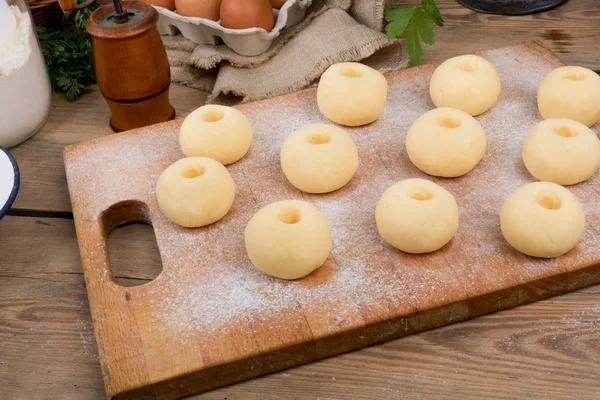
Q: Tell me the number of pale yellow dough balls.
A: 11